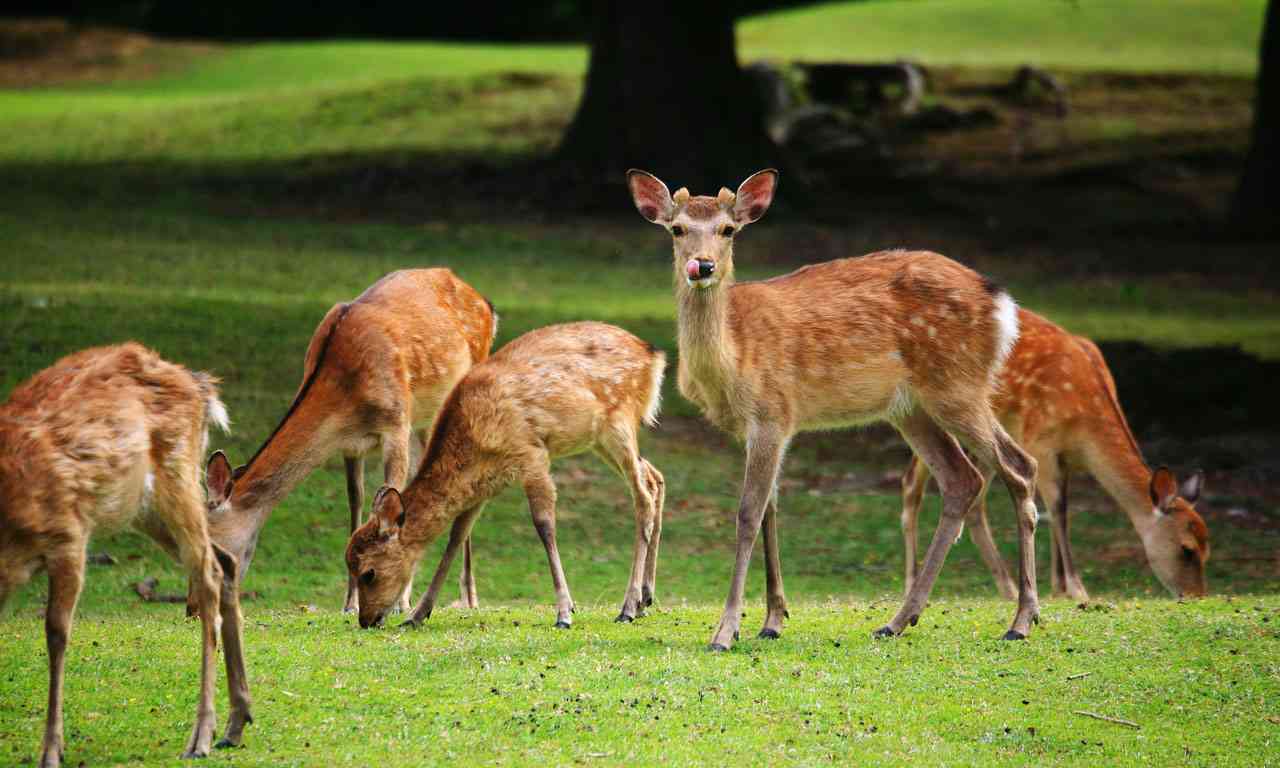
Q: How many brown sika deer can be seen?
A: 5